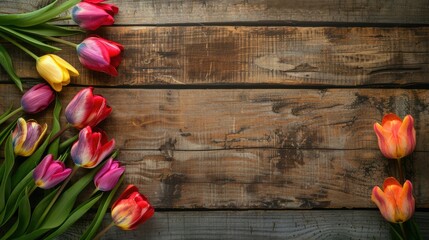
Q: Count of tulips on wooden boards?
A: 12